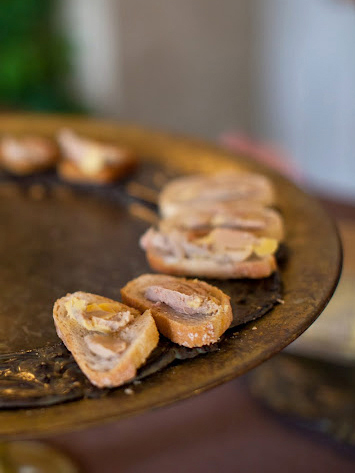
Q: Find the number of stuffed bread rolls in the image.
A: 7